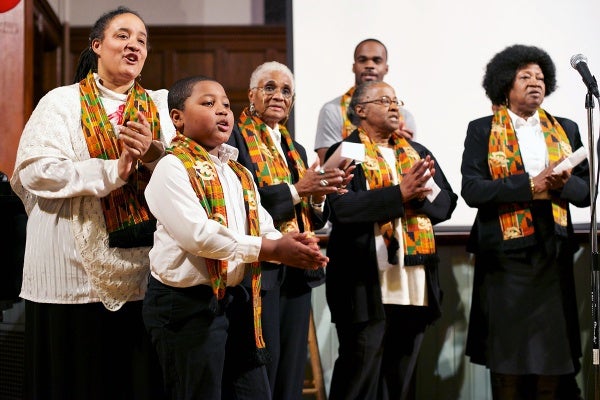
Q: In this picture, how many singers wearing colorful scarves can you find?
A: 6